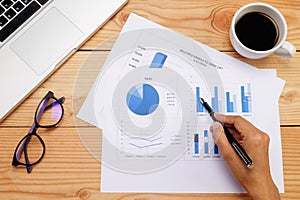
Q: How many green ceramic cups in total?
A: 0